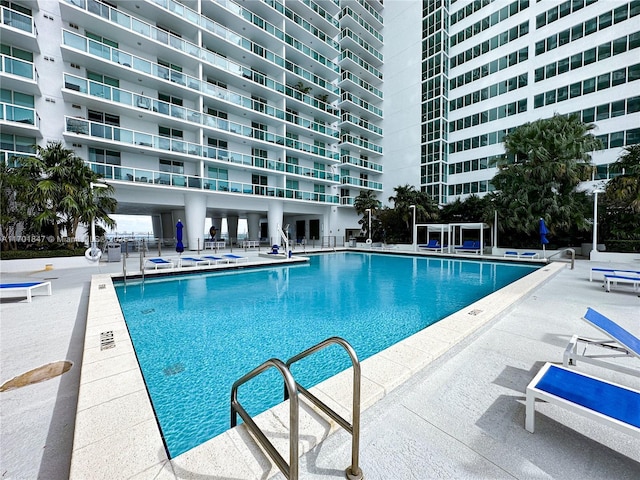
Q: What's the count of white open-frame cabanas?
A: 2